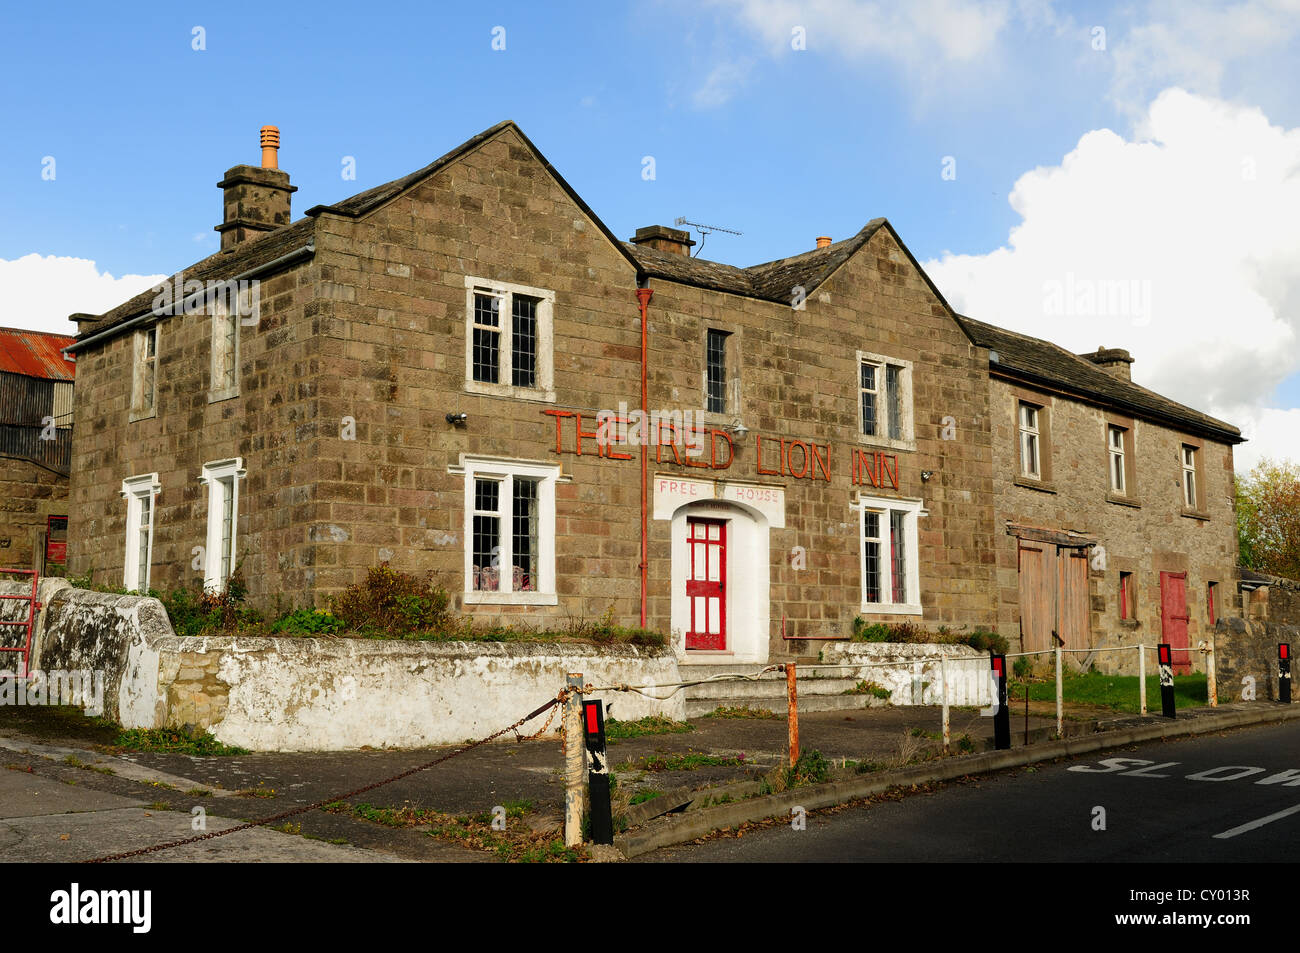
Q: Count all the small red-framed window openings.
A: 2